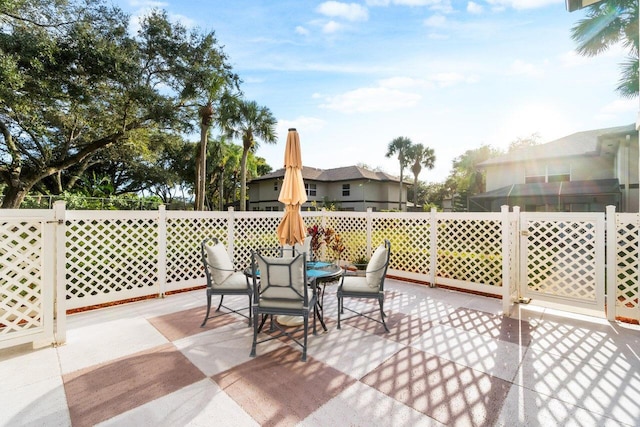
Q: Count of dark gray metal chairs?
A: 4